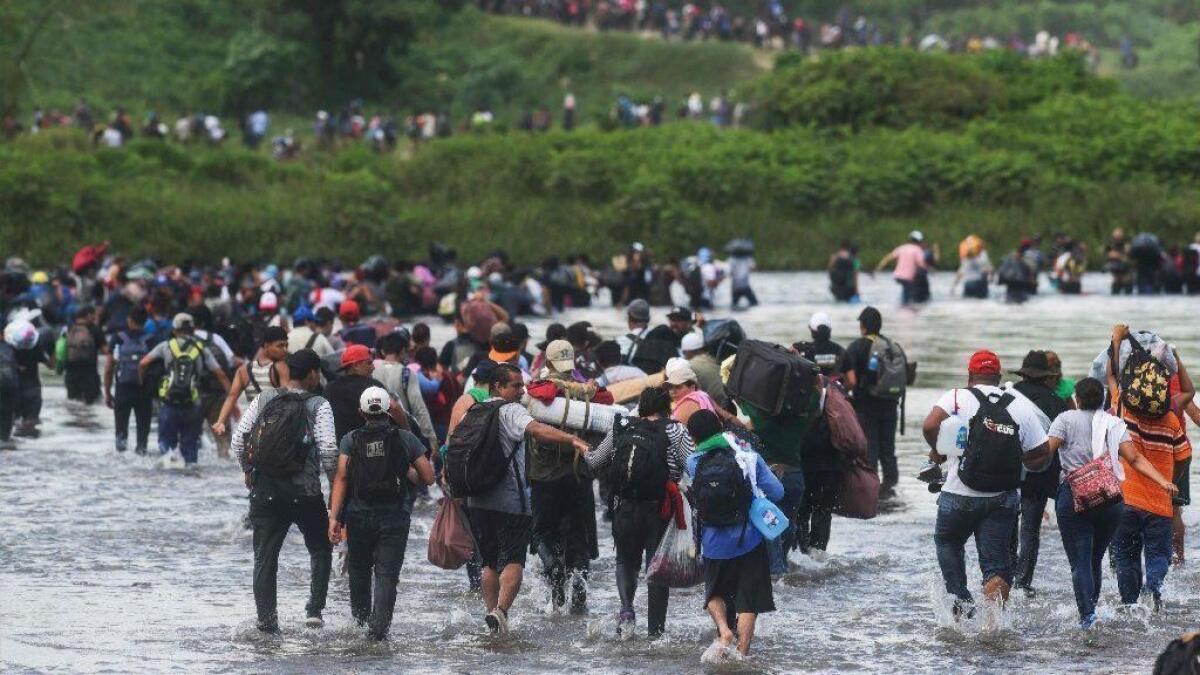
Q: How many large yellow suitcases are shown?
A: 0